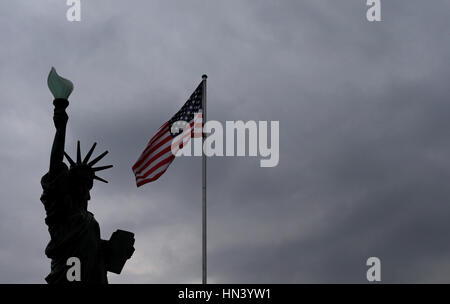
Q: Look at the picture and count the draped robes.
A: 1